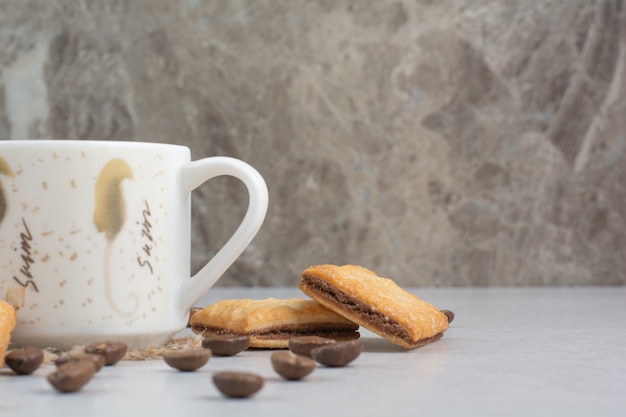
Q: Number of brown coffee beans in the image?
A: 11